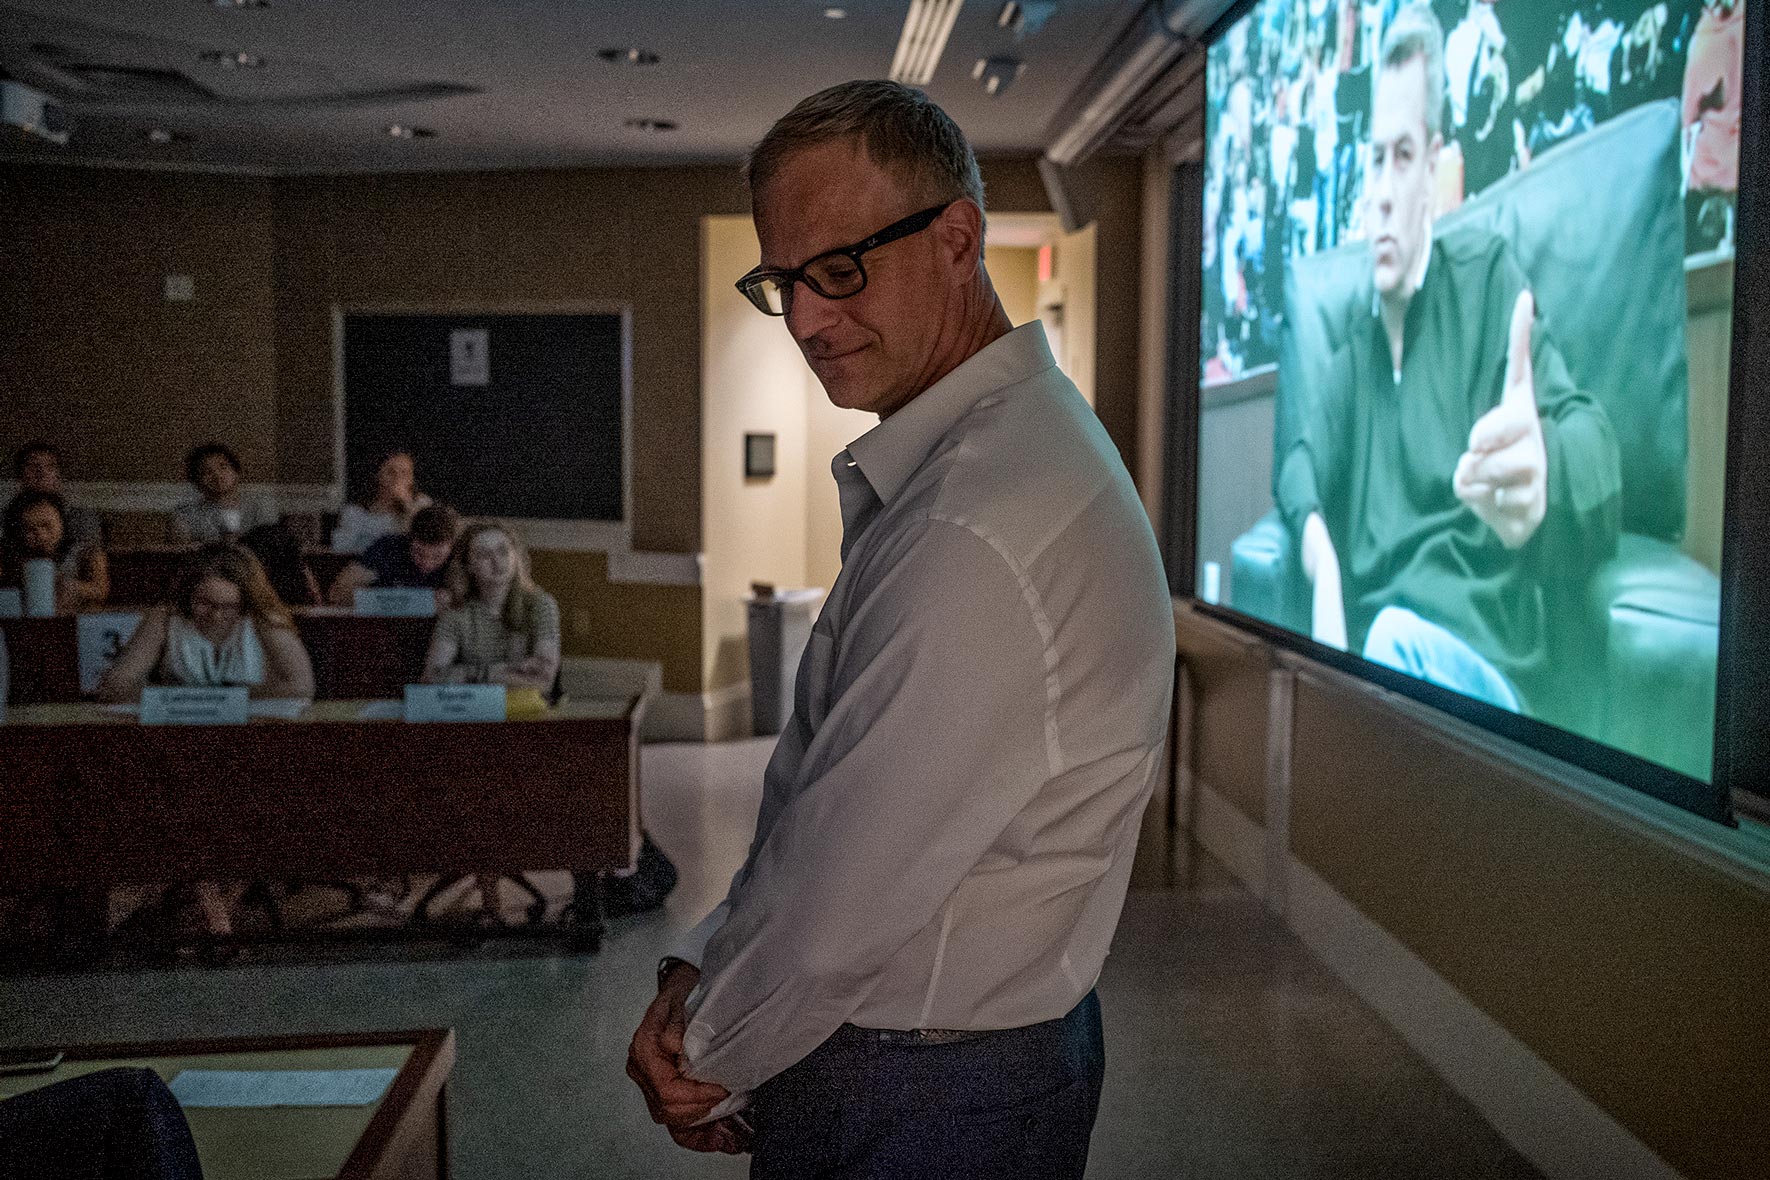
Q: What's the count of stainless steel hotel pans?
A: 0